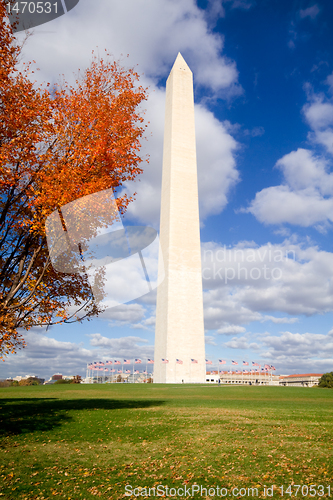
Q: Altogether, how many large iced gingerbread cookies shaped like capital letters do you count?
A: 0